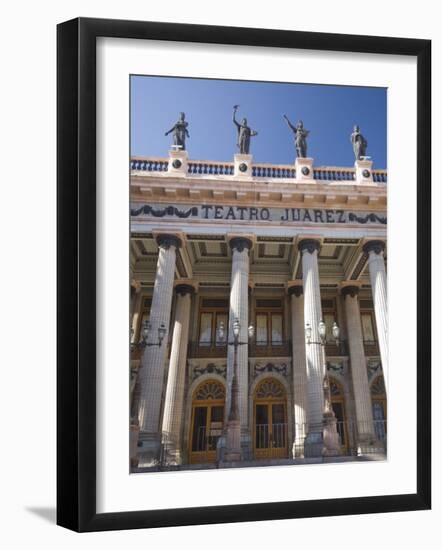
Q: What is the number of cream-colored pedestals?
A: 4